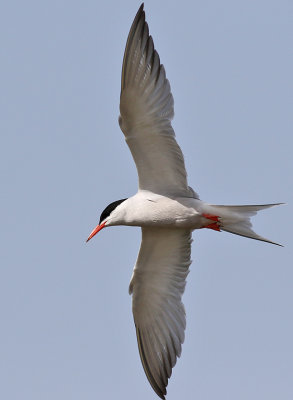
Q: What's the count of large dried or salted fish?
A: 0